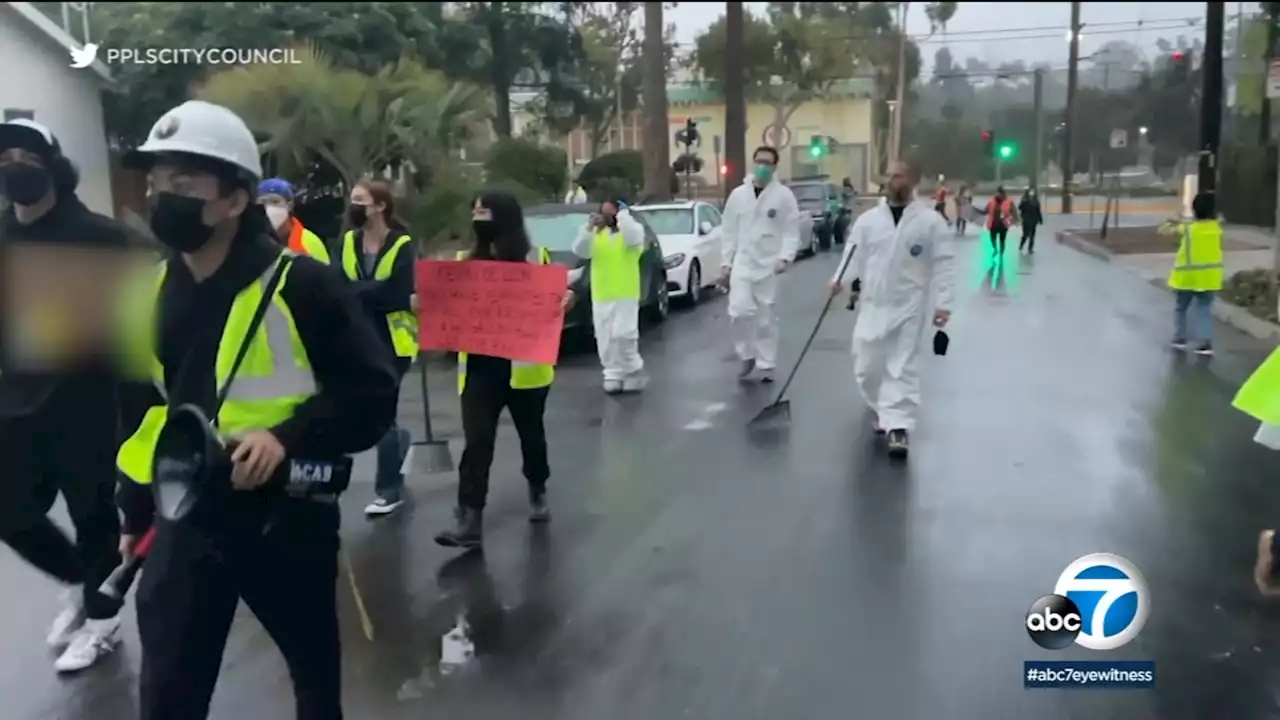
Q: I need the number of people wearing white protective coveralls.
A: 3